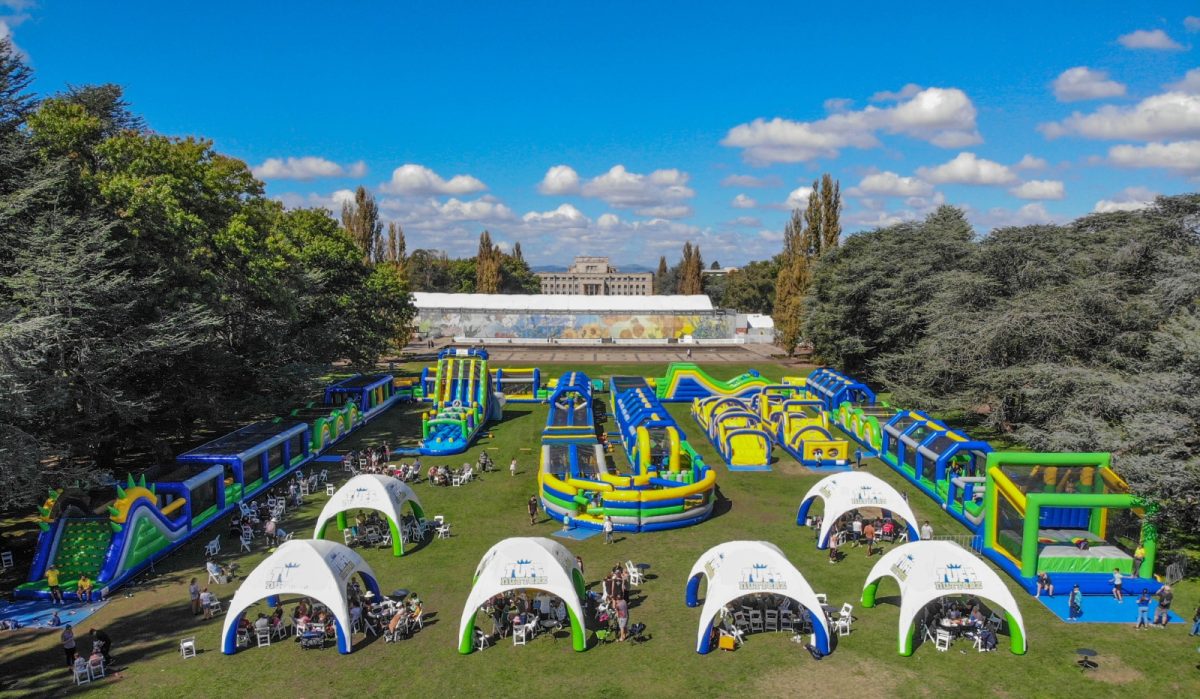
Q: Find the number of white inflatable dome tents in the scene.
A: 6